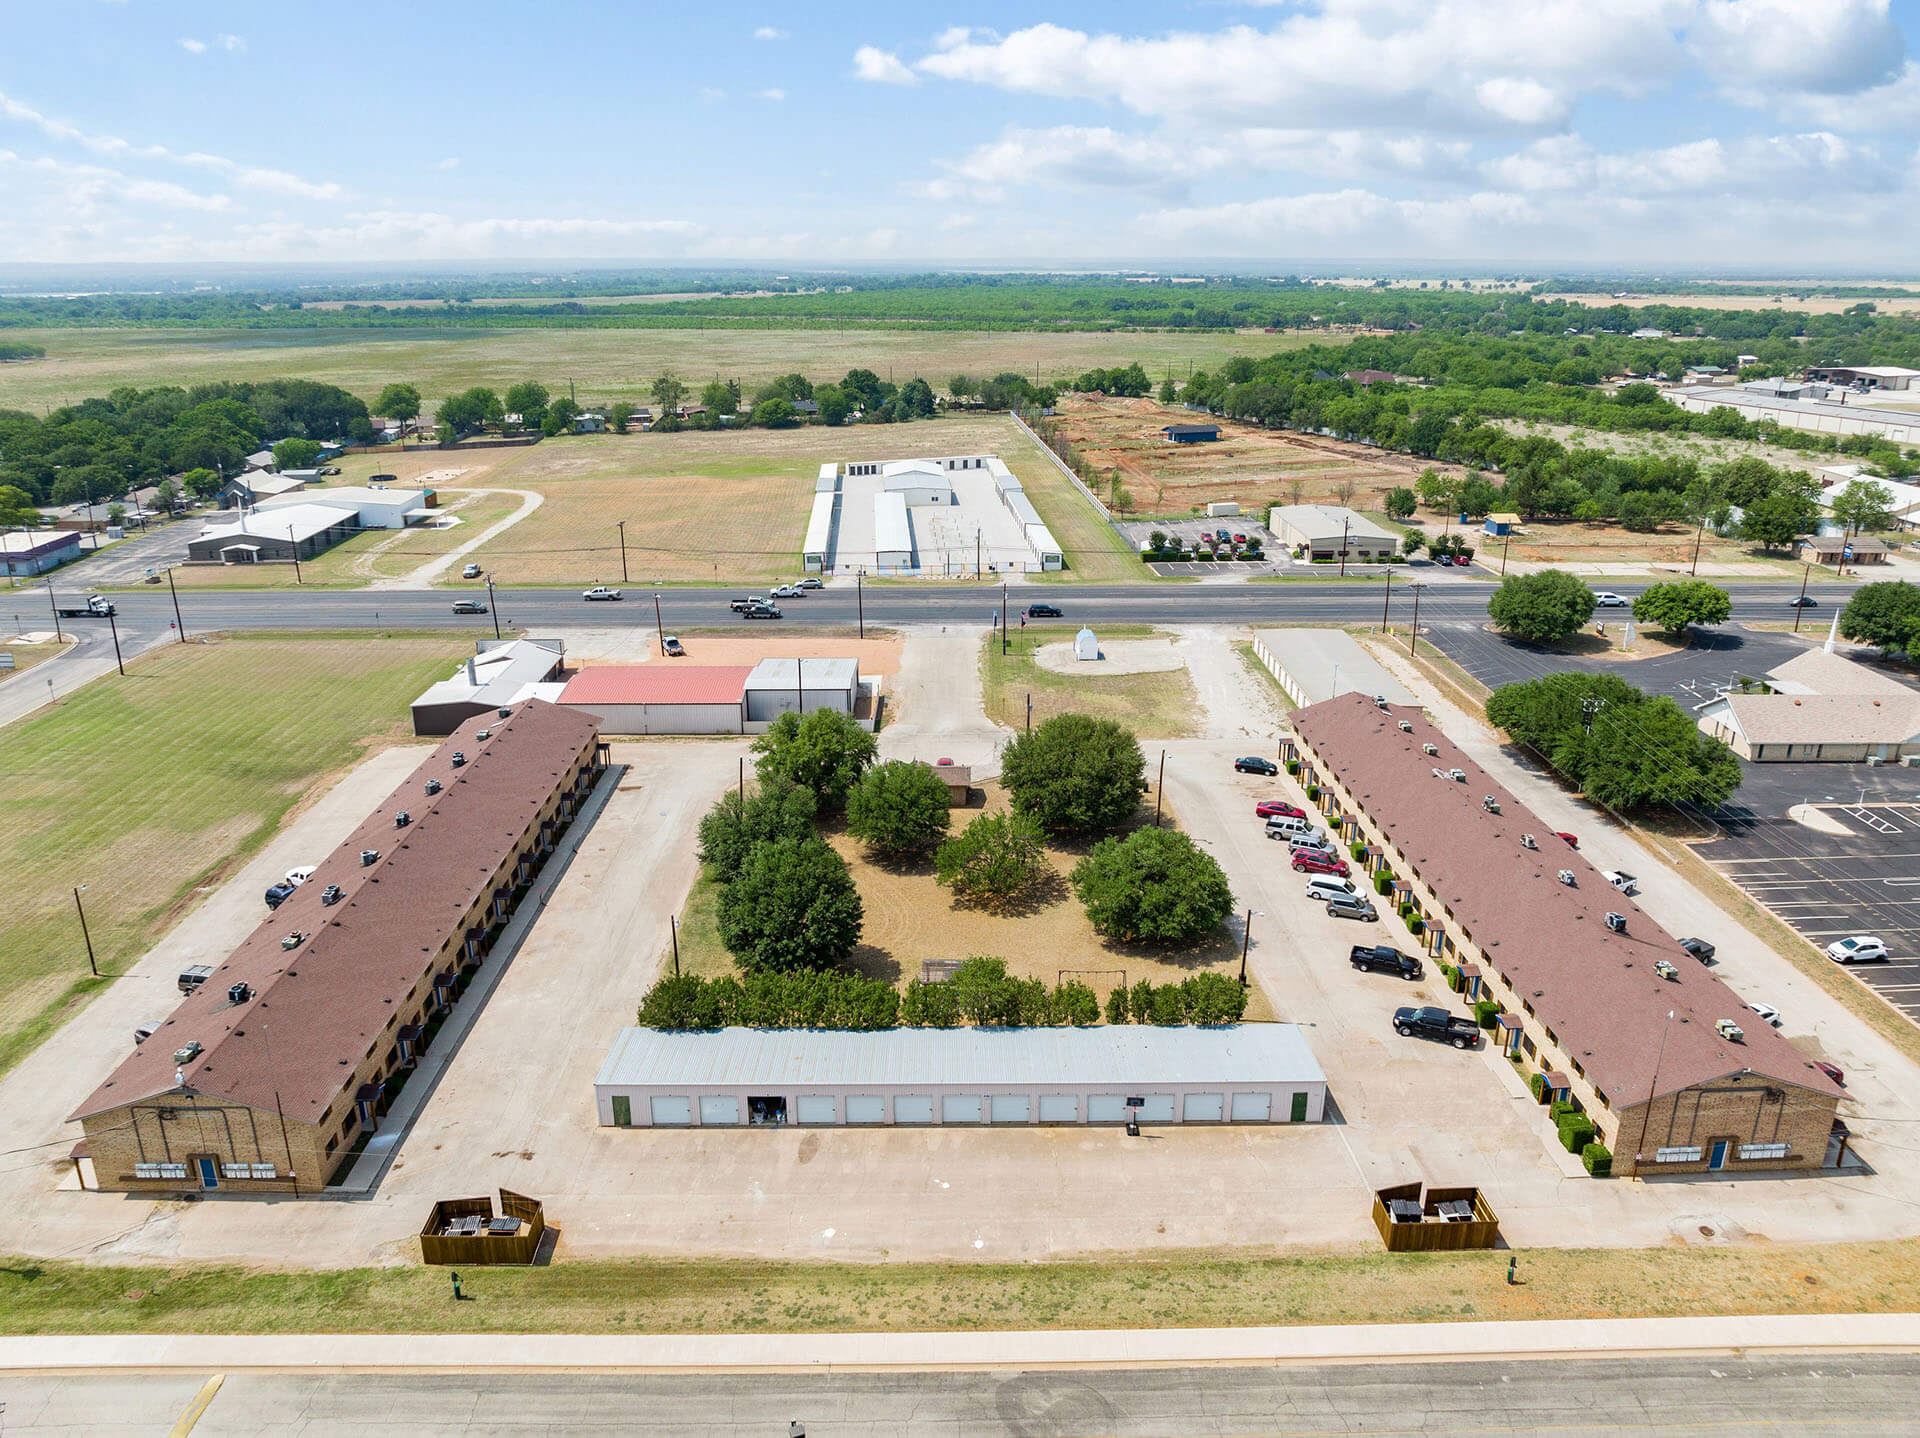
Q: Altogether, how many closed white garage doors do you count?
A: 12